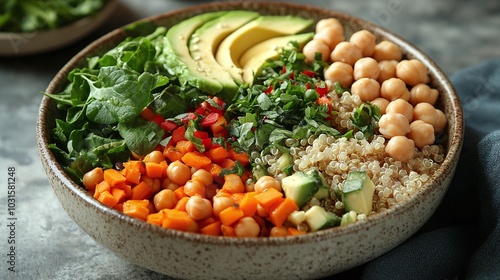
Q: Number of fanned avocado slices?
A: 4